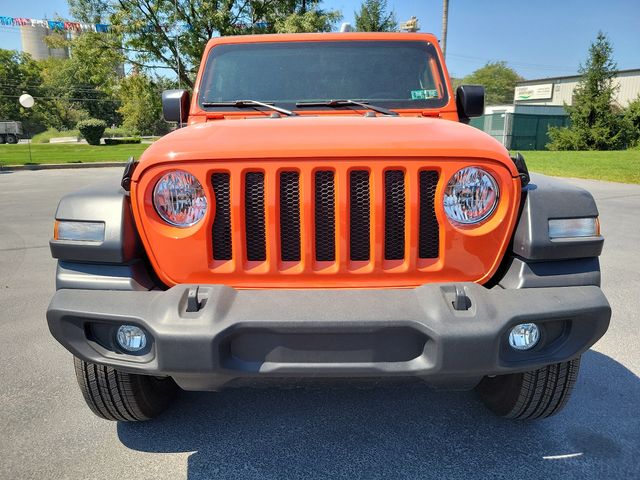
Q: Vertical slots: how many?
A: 7